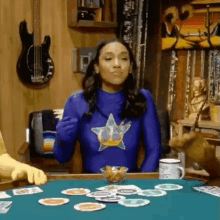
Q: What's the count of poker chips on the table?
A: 9